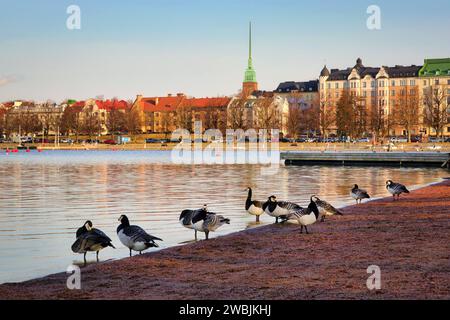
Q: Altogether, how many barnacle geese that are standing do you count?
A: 10